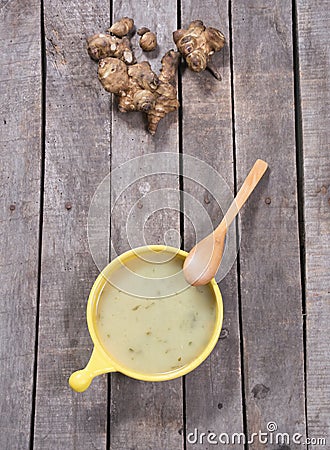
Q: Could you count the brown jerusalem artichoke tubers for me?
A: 5